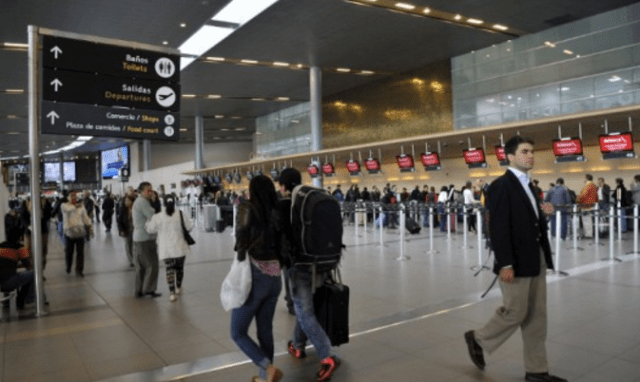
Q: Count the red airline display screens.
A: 10